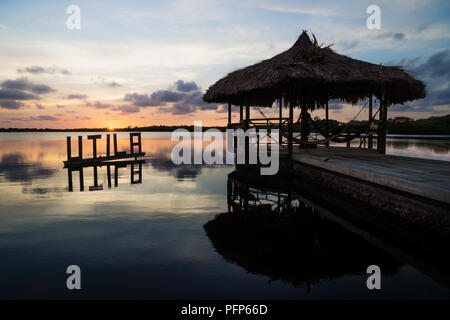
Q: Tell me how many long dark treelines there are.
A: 1